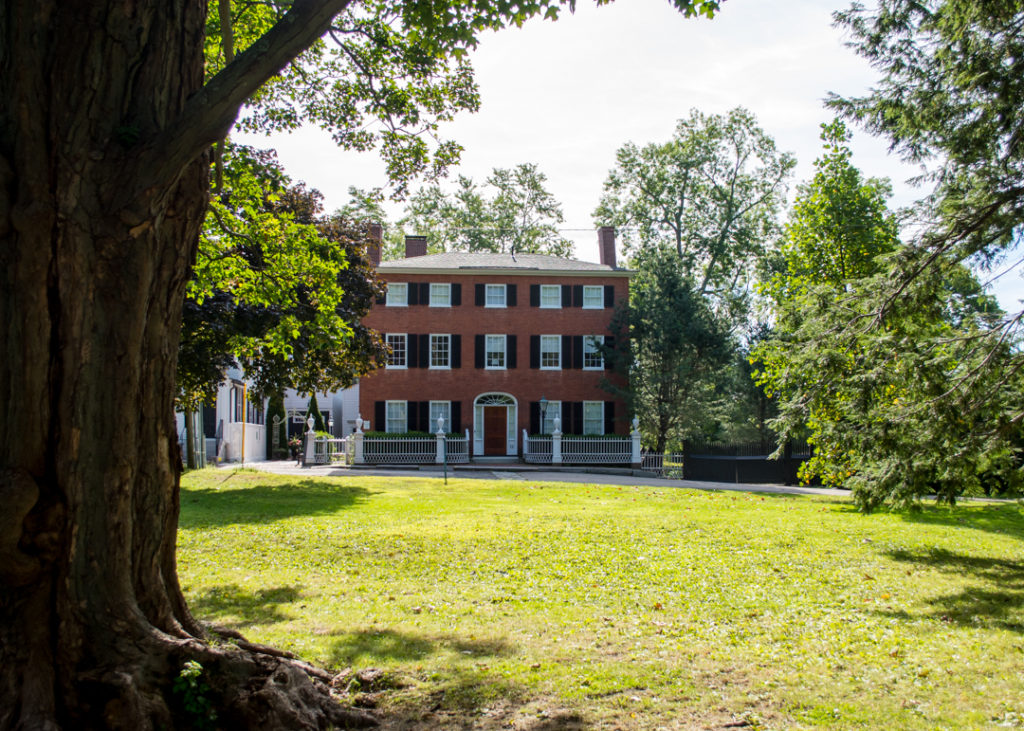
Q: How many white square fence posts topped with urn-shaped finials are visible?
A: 5